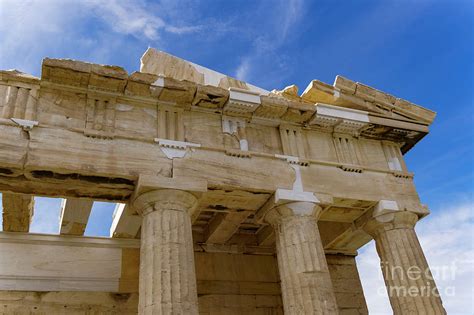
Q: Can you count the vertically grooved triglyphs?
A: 7